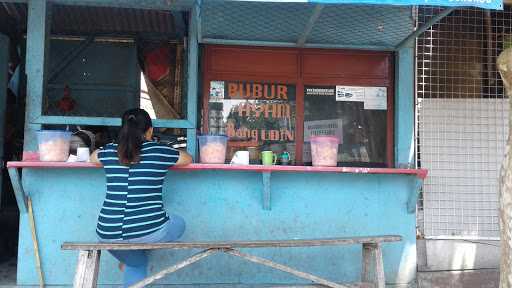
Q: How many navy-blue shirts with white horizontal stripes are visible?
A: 1